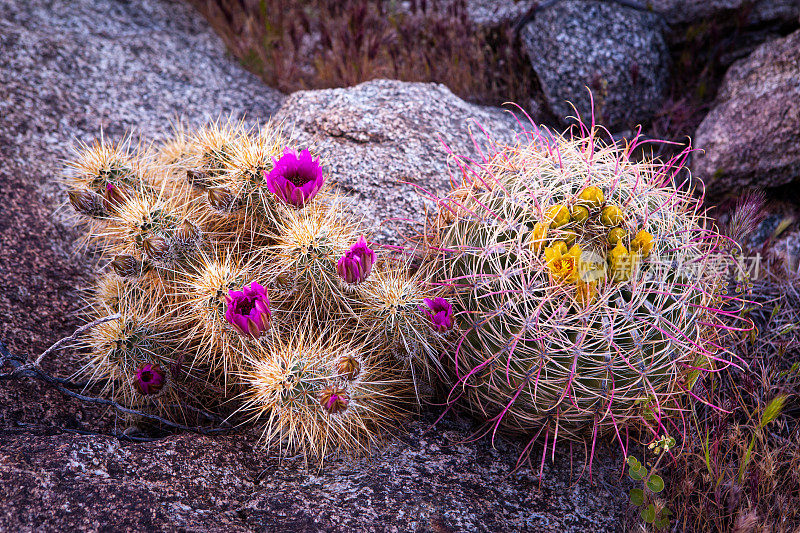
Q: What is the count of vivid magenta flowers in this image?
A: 5